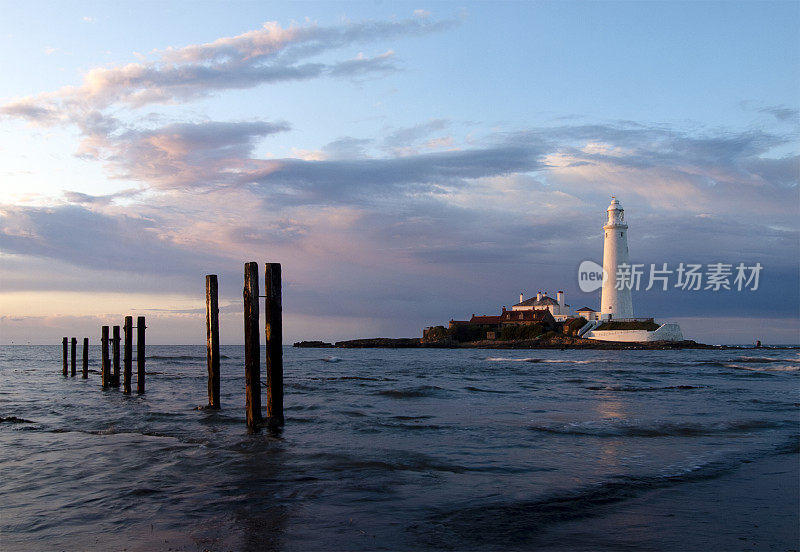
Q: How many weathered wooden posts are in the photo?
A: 10